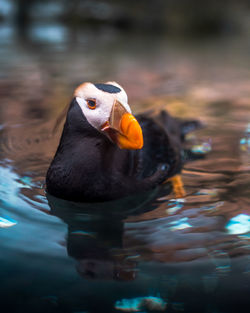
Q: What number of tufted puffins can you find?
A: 1